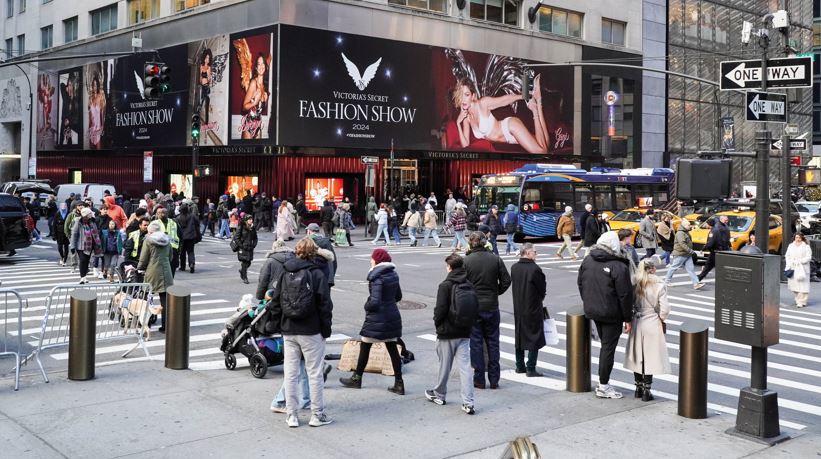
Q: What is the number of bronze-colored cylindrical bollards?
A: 4